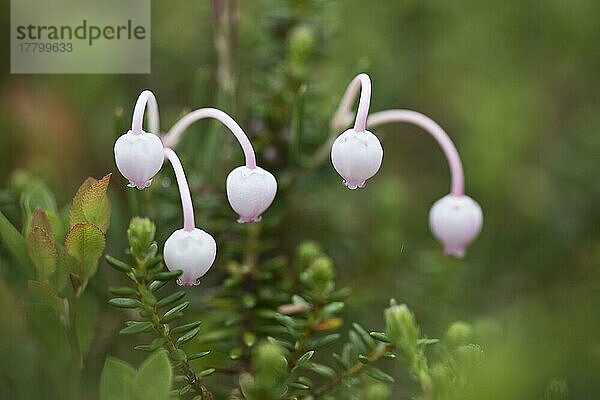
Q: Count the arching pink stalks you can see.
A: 5